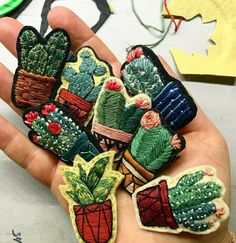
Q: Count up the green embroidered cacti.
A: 8